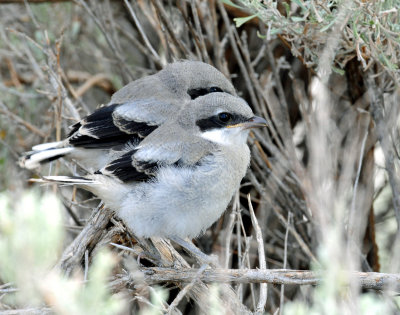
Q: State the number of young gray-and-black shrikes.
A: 2